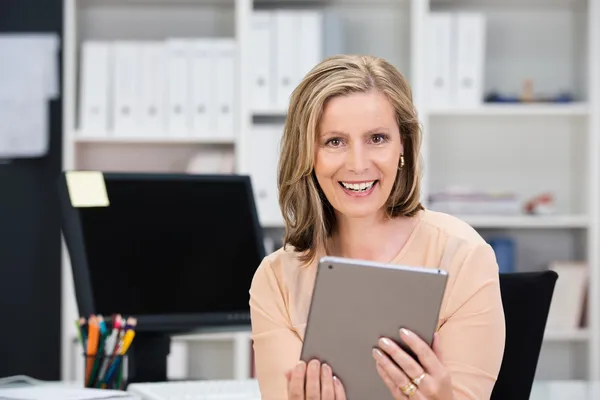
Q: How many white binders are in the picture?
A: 12